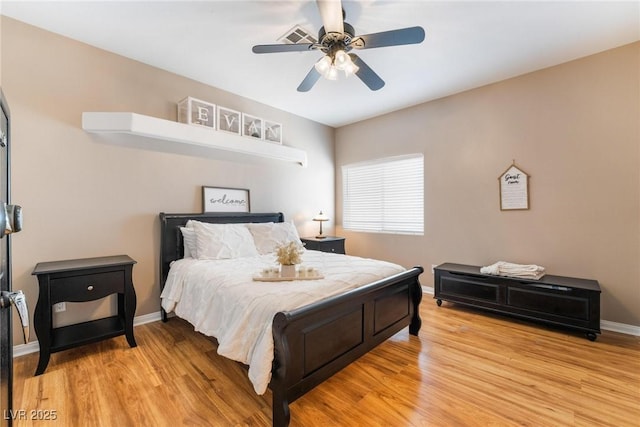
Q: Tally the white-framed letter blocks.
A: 4